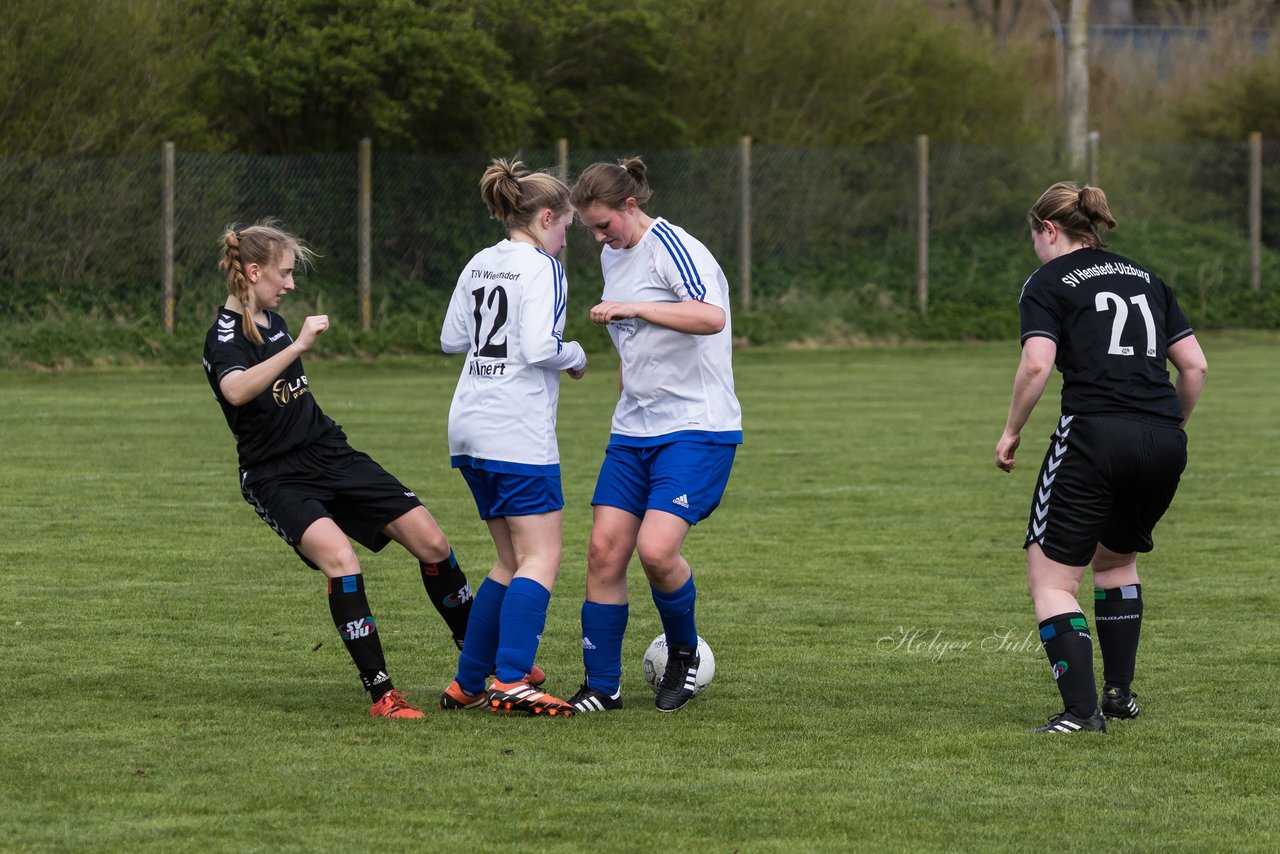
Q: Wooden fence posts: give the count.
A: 7